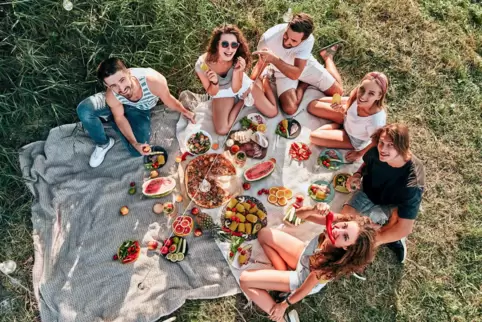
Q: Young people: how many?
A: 6